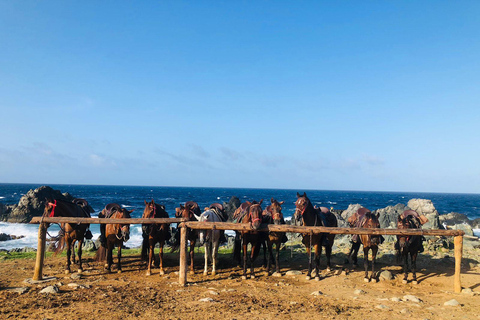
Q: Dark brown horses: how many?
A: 9